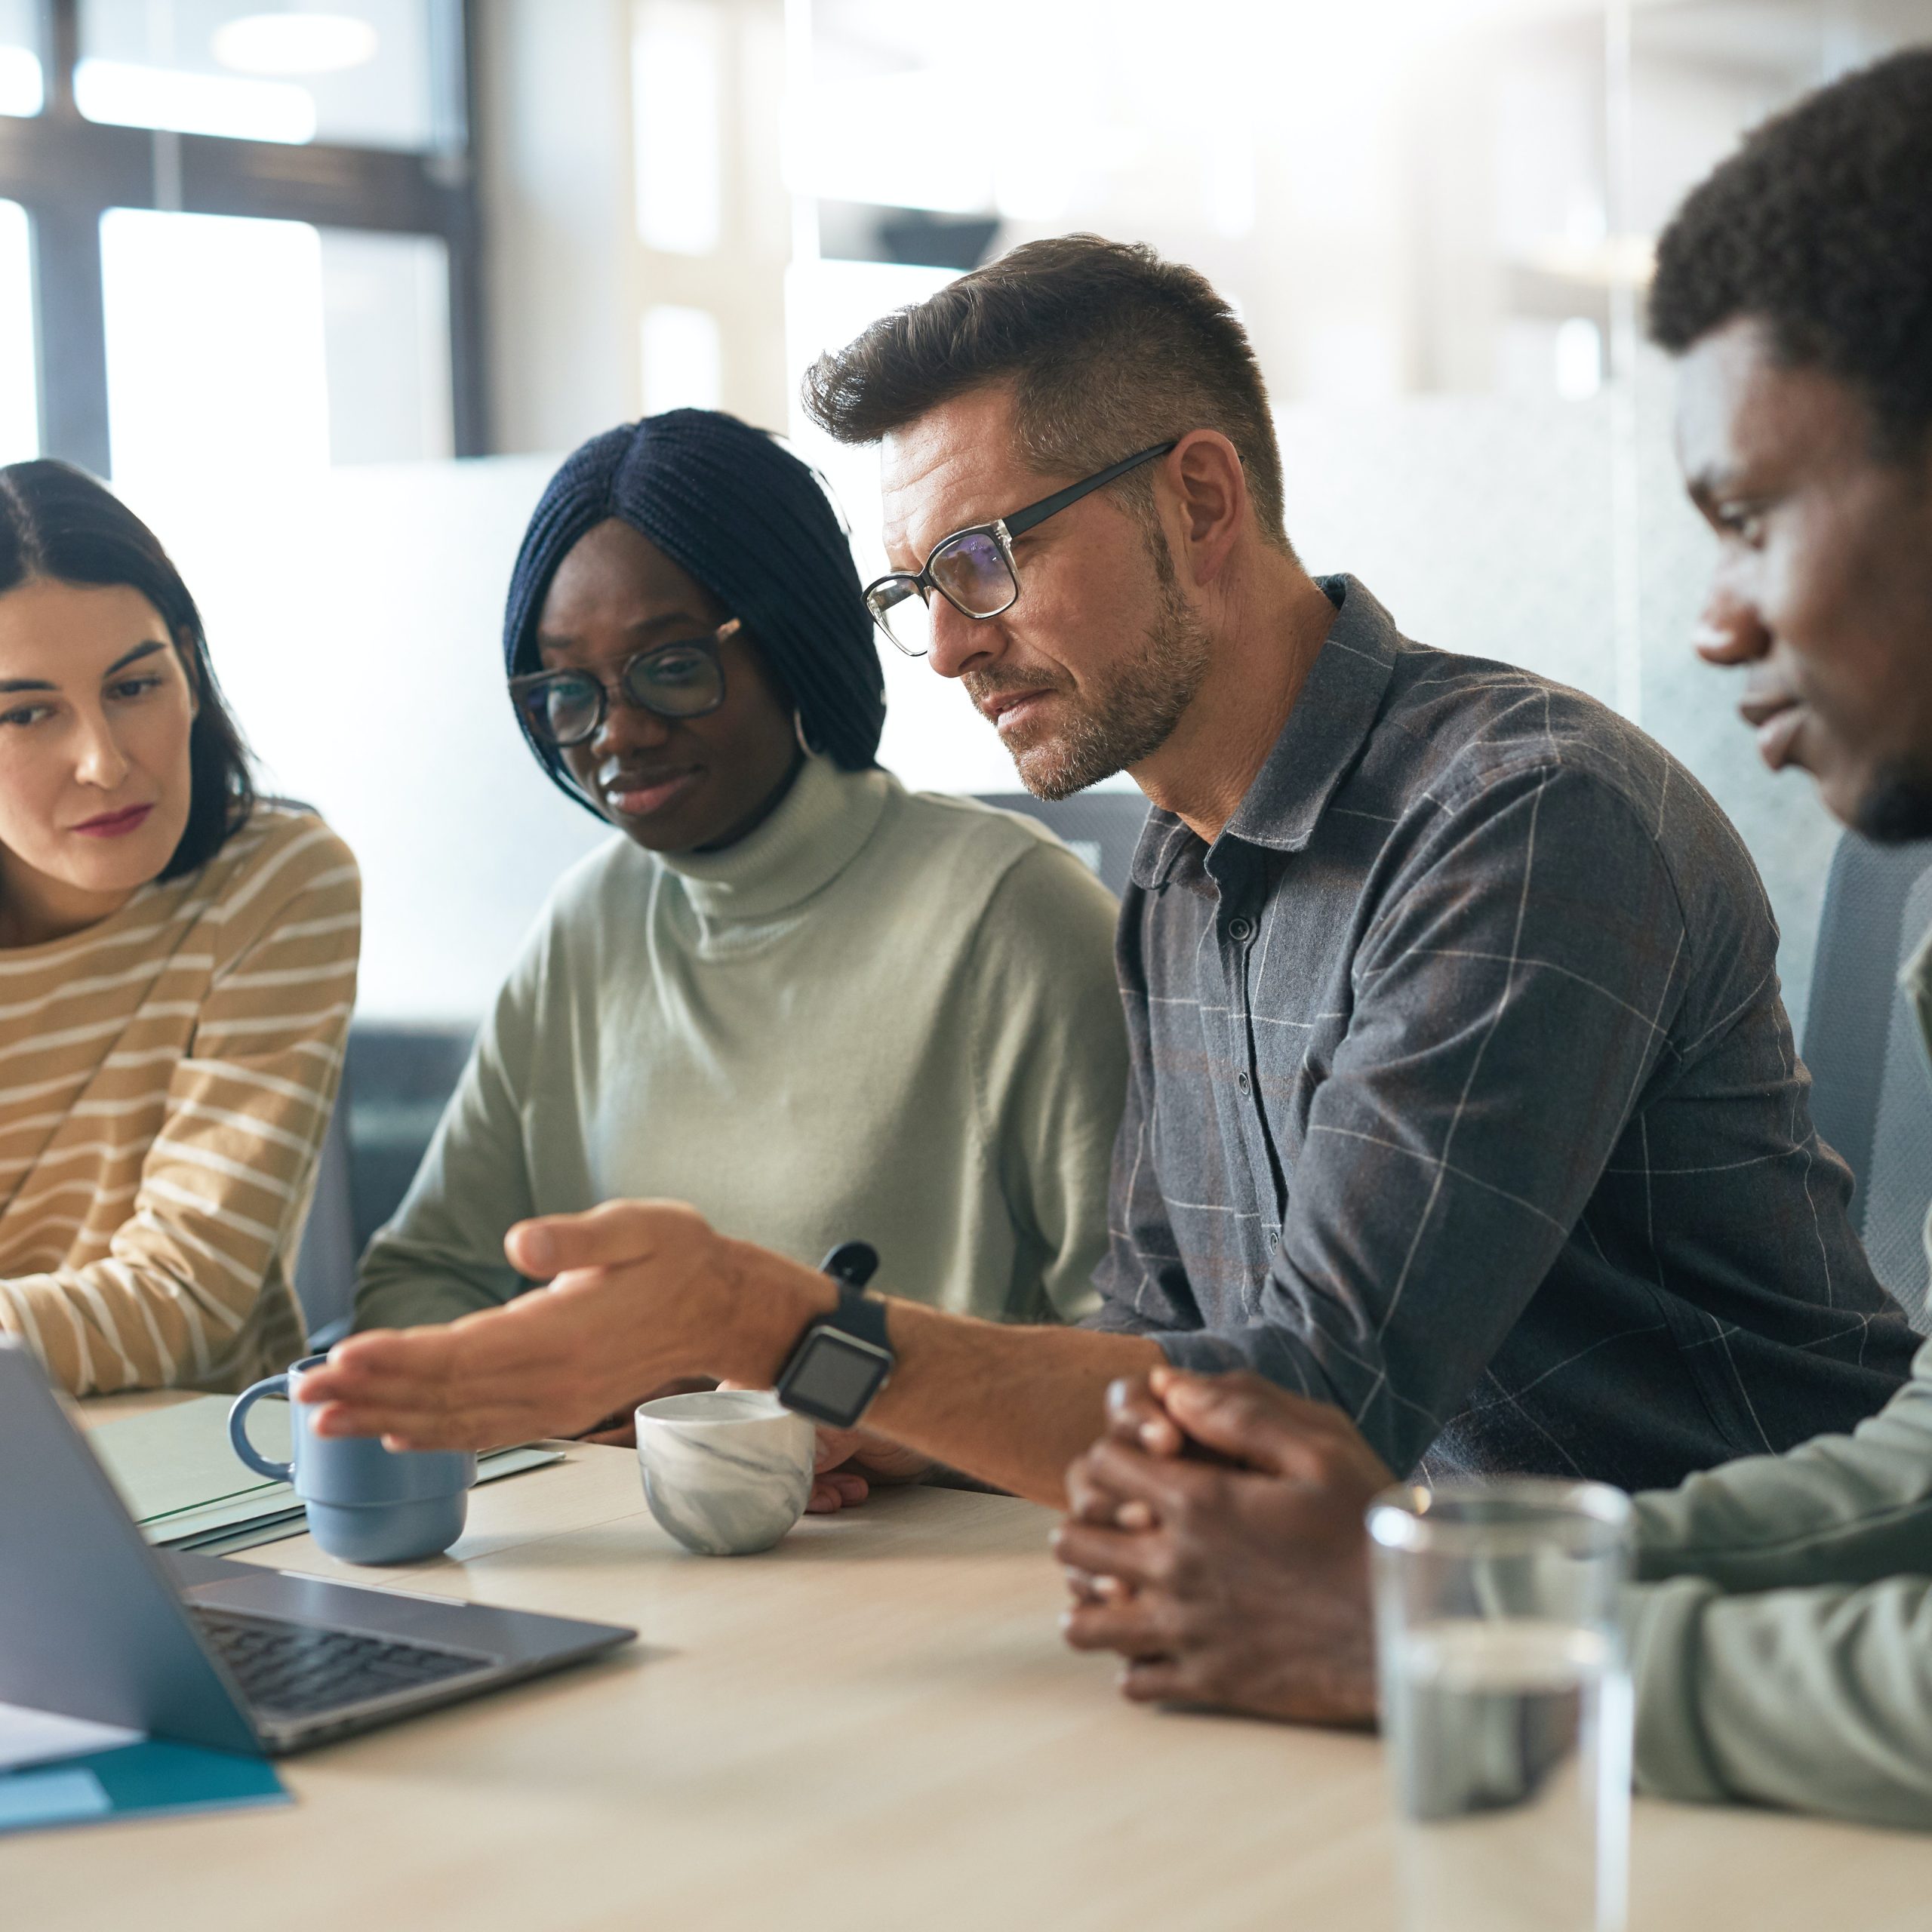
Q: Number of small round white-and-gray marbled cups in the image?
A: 1